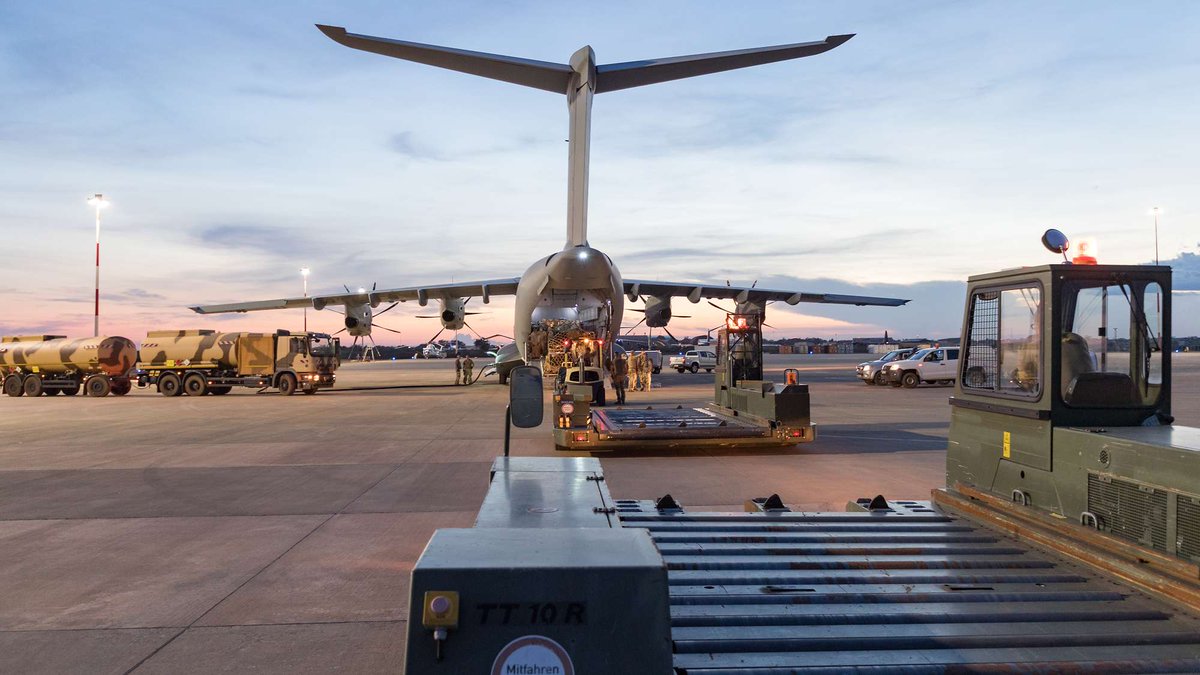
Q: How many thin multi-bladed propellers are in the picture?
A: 4